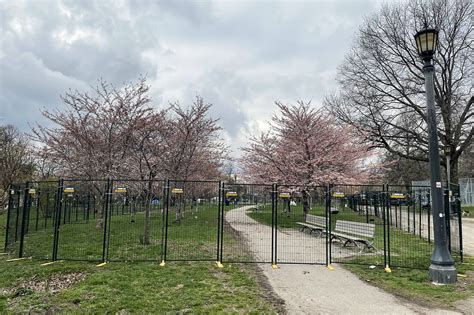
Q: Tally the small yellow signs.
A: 8